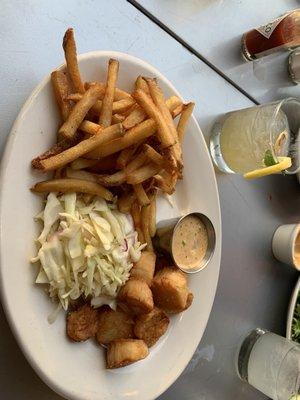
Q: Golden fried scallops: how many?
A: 7